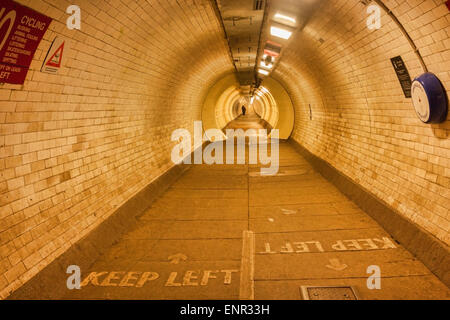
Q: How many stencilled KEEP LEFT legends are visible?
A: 2